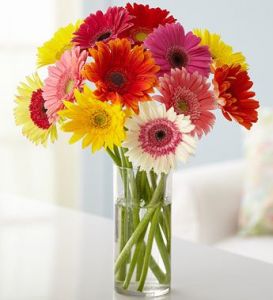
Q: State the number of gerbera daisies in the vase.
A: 12